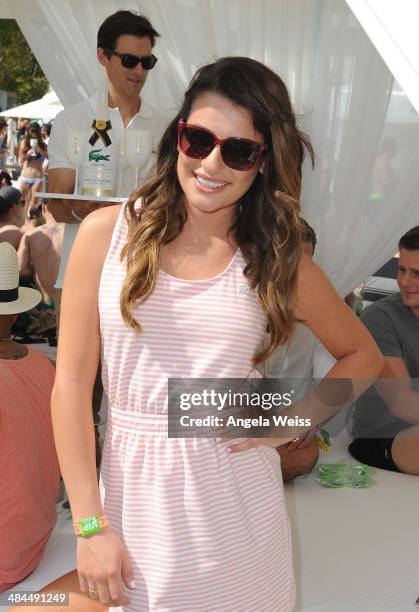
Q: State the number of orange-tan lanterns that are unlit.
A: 0